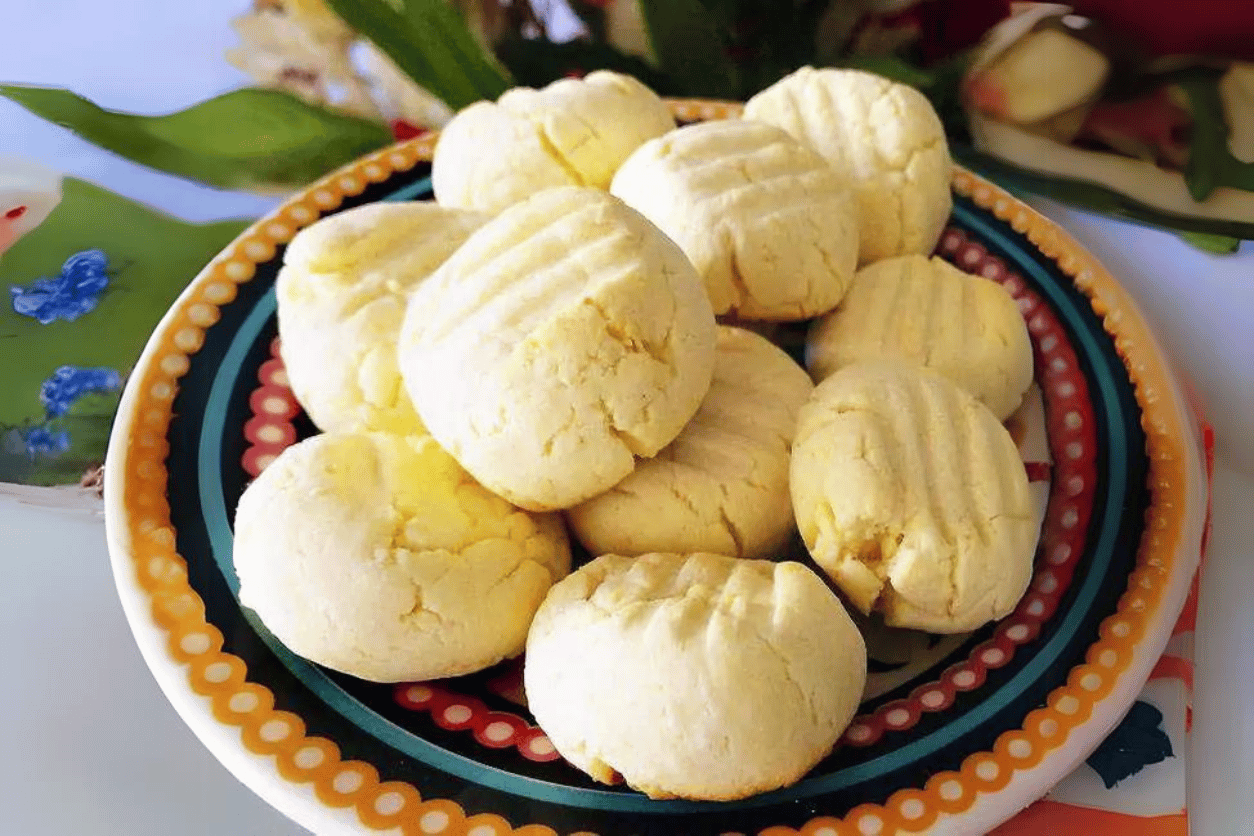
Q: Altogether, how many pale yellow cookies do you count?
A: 10